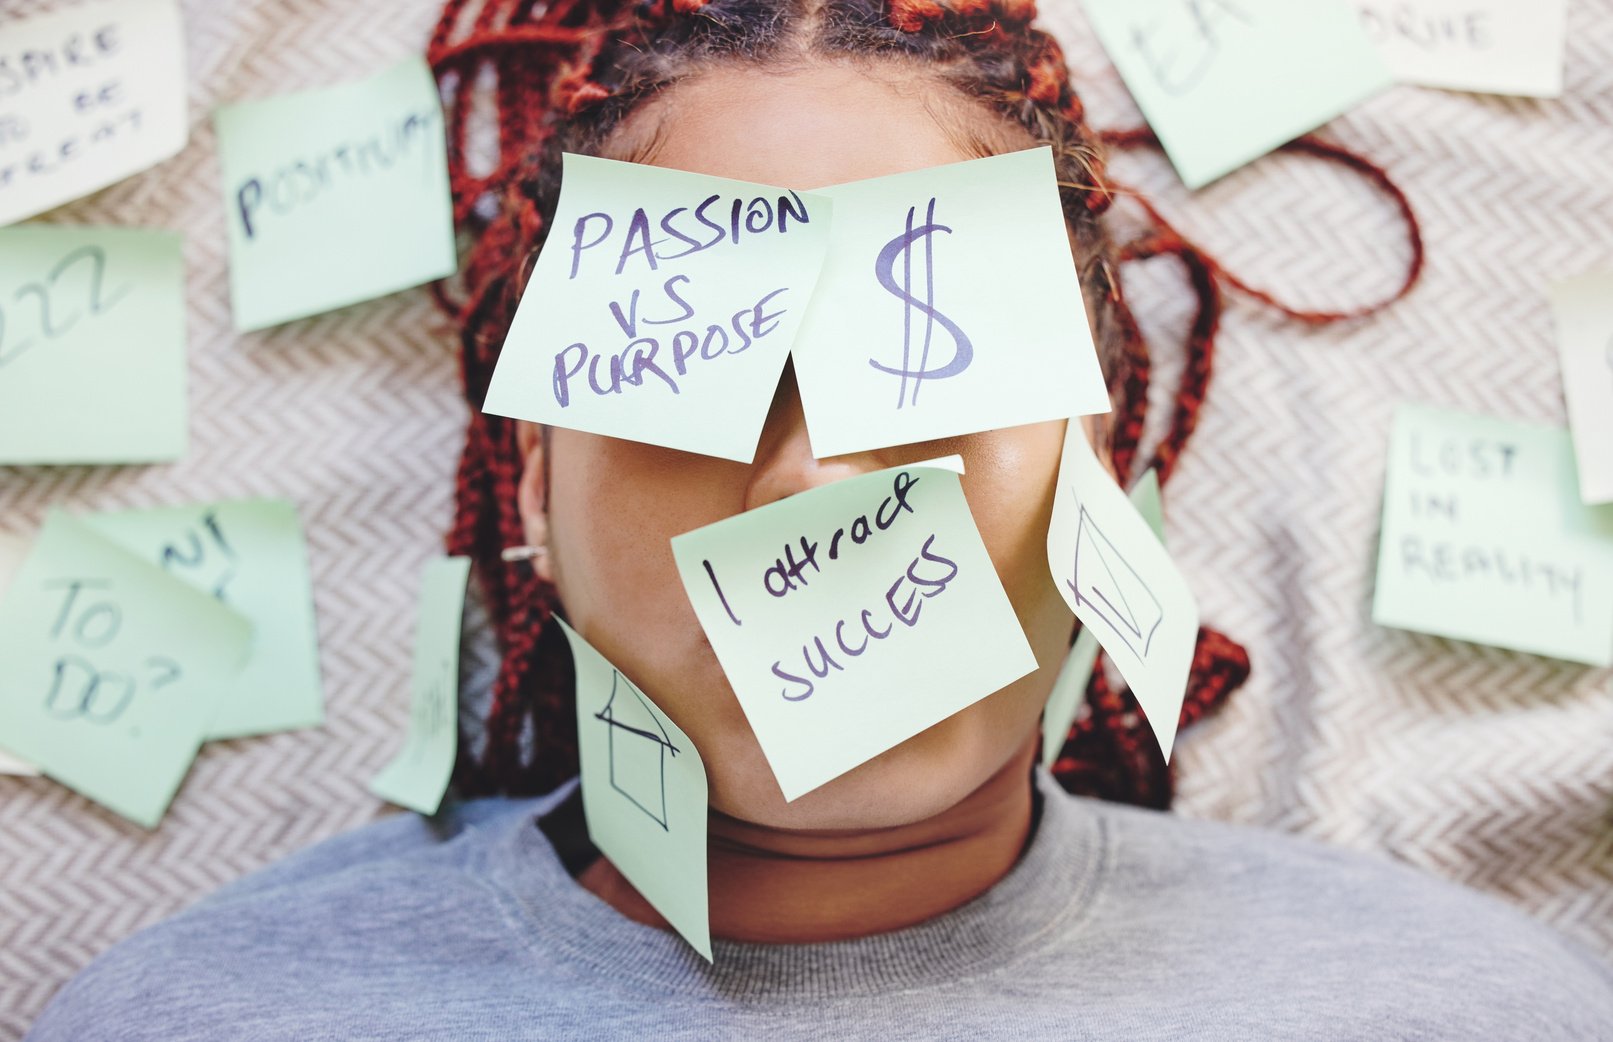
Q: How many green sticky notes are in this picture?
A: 13